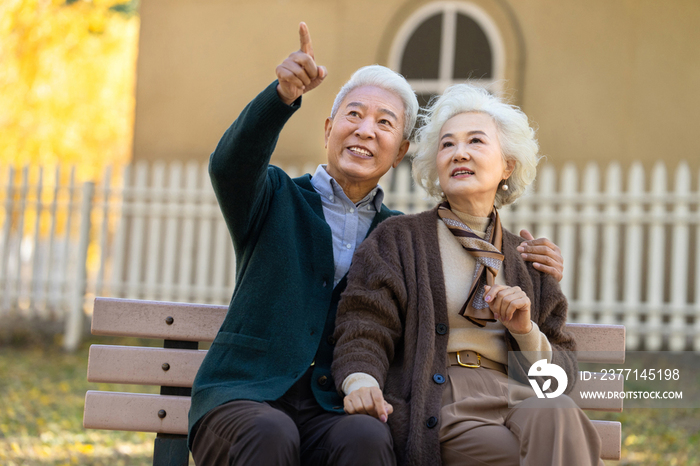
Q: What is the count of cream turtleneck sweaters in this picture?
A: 1